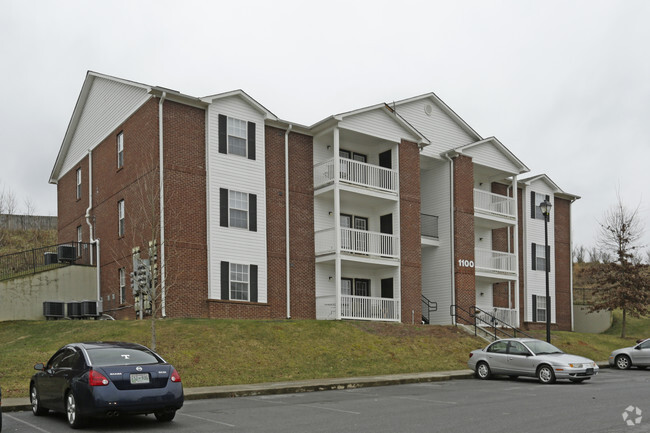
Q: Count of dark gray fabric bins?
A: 0